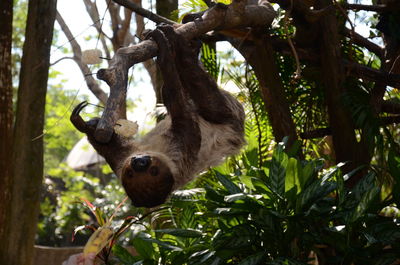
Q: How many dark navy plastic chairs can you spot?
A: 0